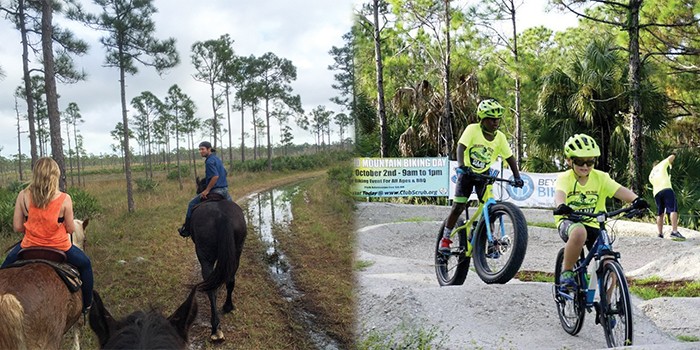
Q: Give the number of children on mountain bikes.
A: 2